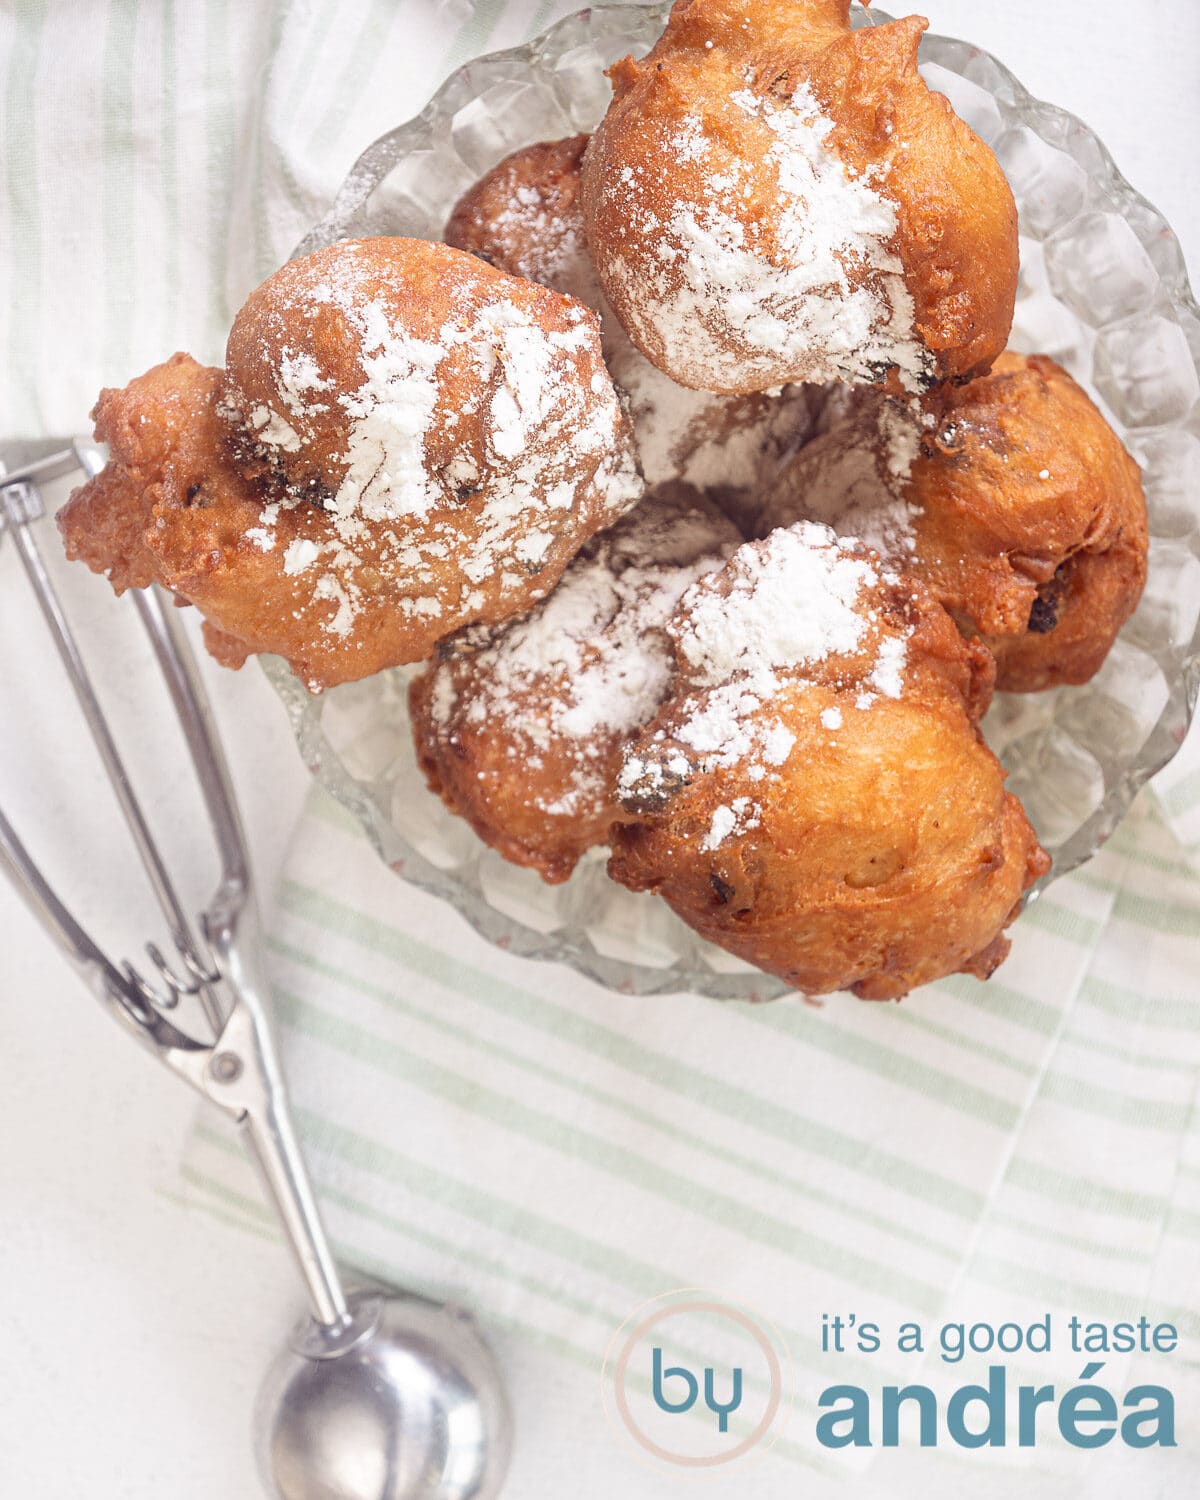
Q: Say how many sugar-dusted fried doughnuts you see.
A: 6